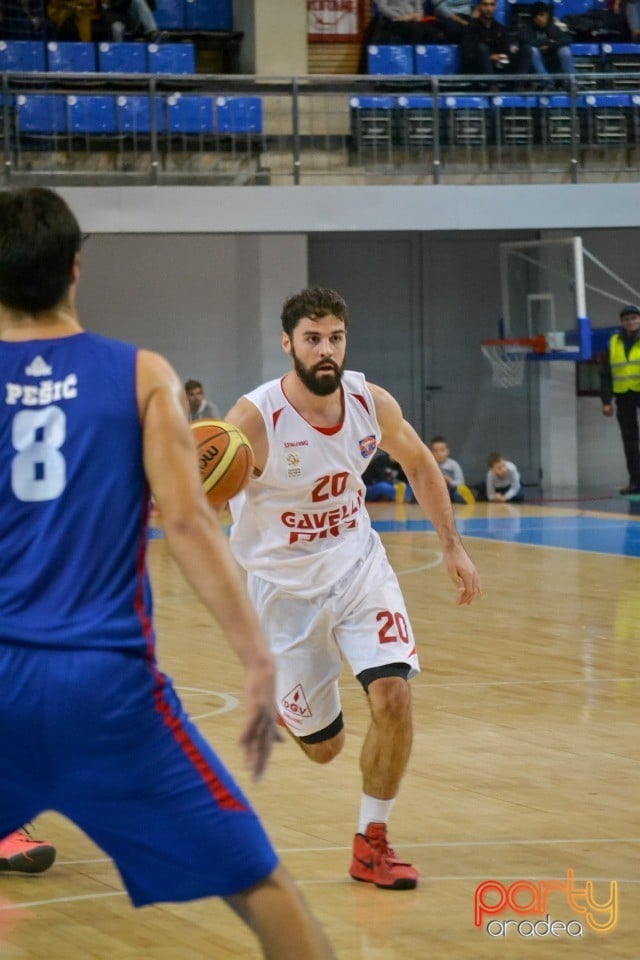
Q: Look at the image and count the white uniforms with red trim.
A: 1